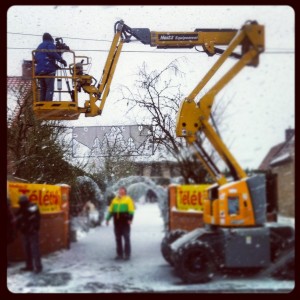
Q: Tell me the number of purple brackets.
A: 0